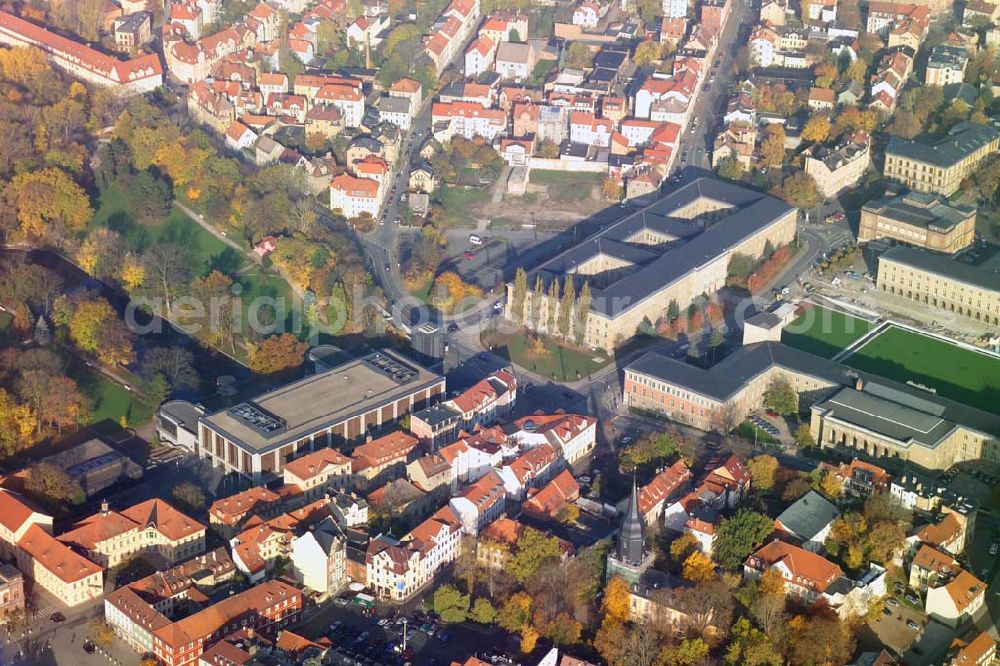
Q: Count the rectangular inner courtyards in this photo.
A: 3